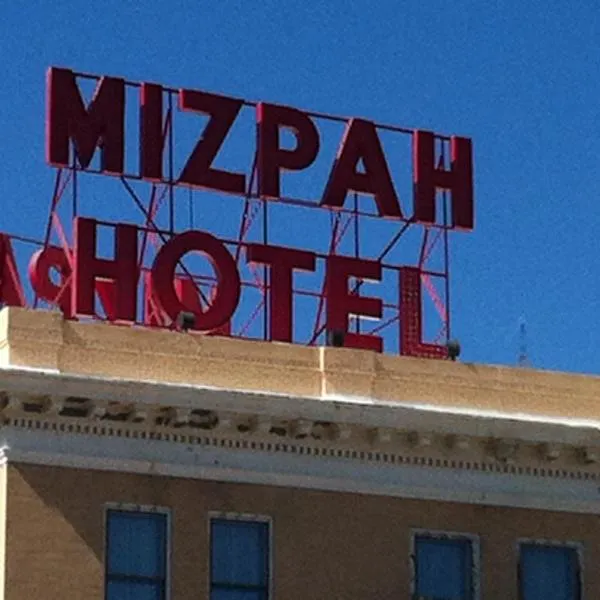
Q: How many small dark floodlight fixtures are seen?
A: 3